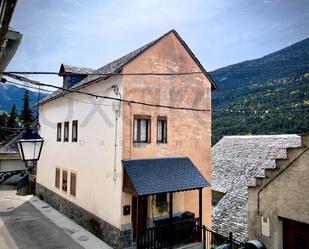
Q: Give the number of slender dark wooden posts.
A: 3